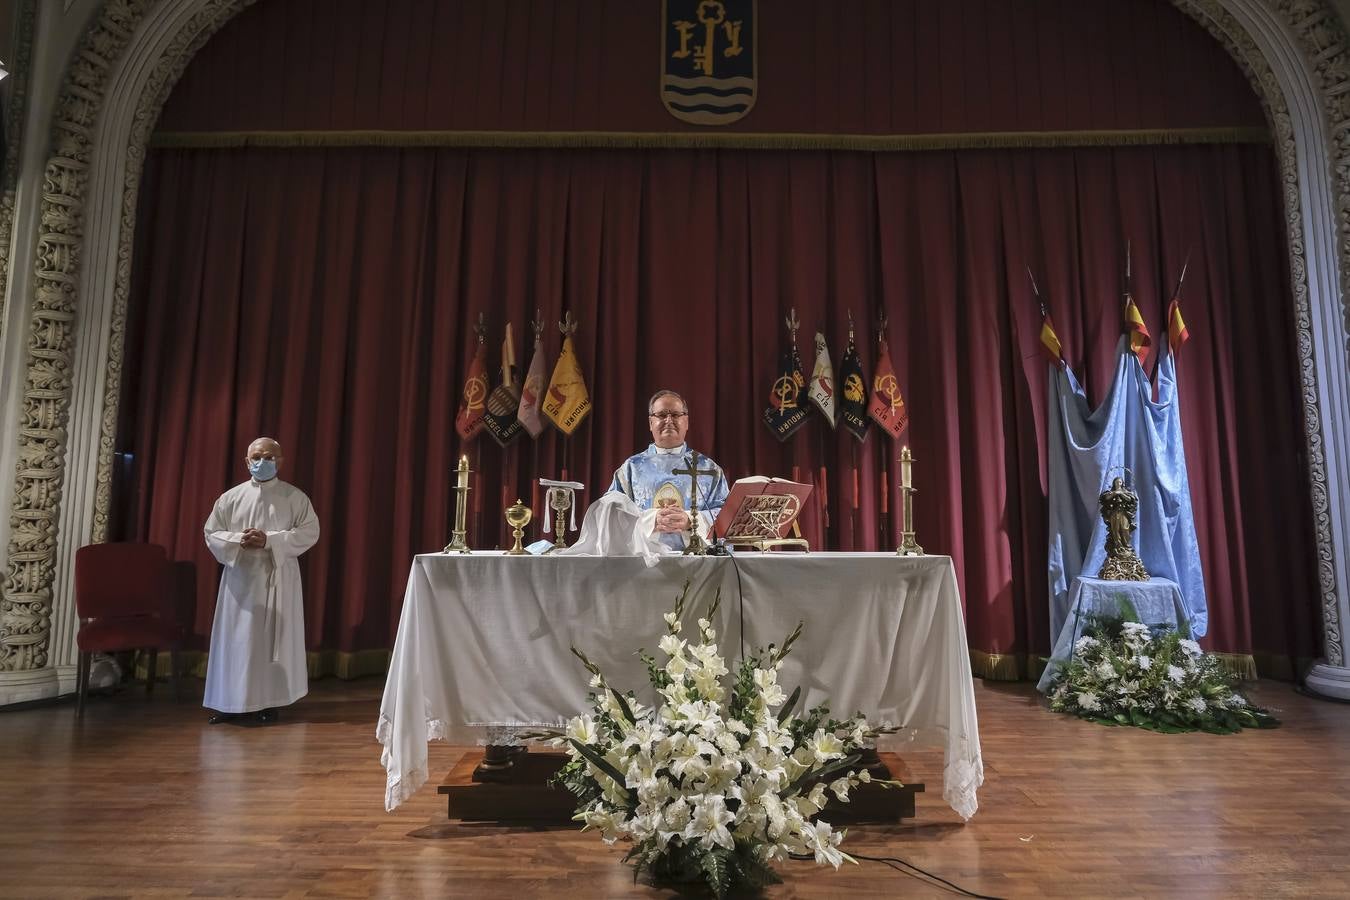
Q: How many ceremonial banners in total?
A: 8